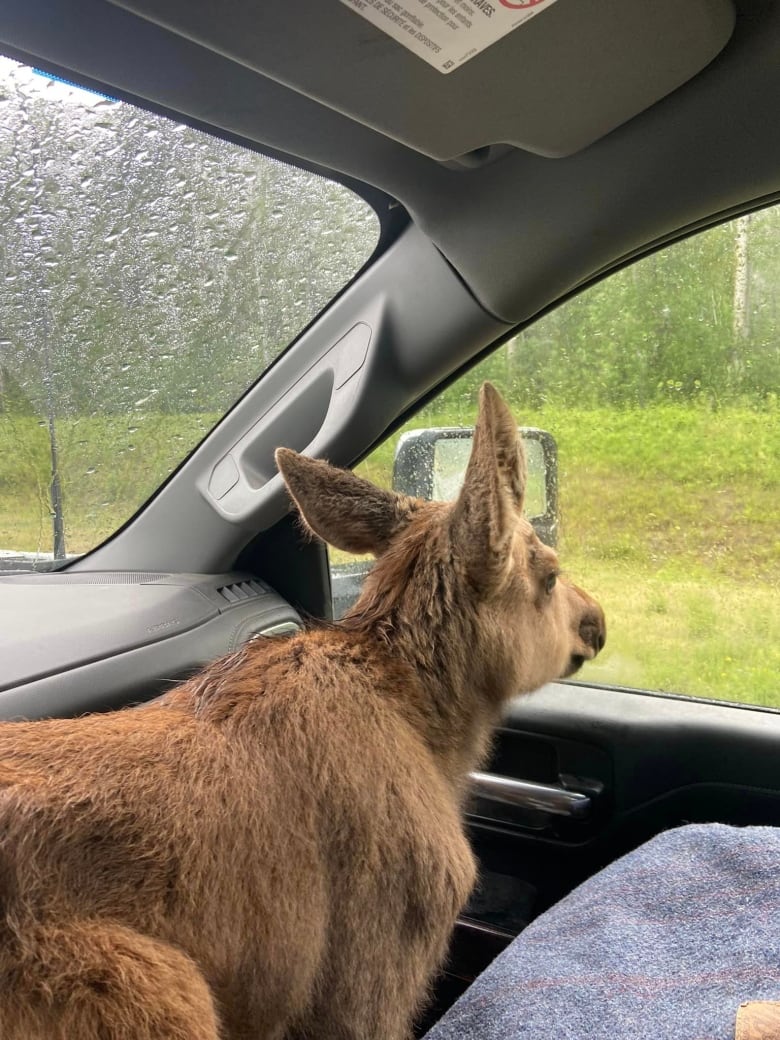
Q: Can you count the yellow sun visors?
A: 0